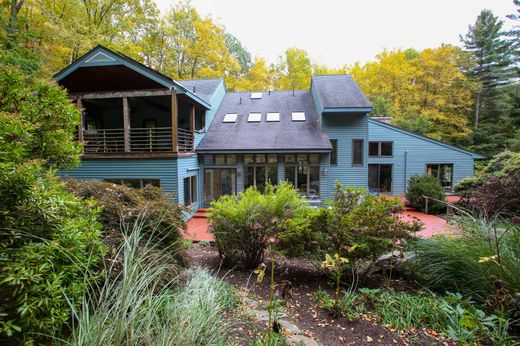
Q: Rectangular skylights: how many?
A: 5